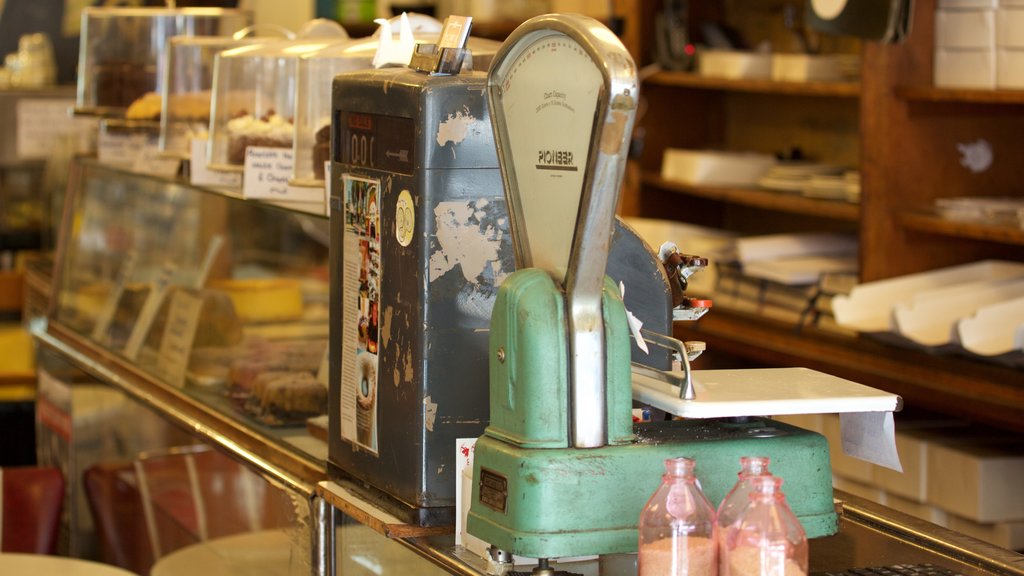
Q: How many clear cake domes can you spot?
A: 4